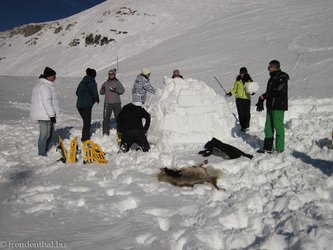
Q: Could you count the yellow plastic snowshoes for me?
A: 4